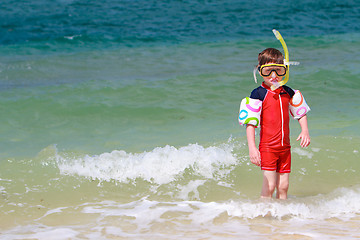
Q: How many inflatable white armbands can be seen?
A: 2